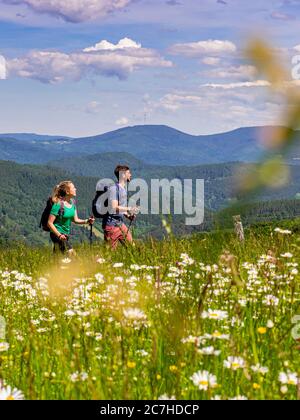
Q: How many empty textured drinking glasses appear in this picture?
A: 0